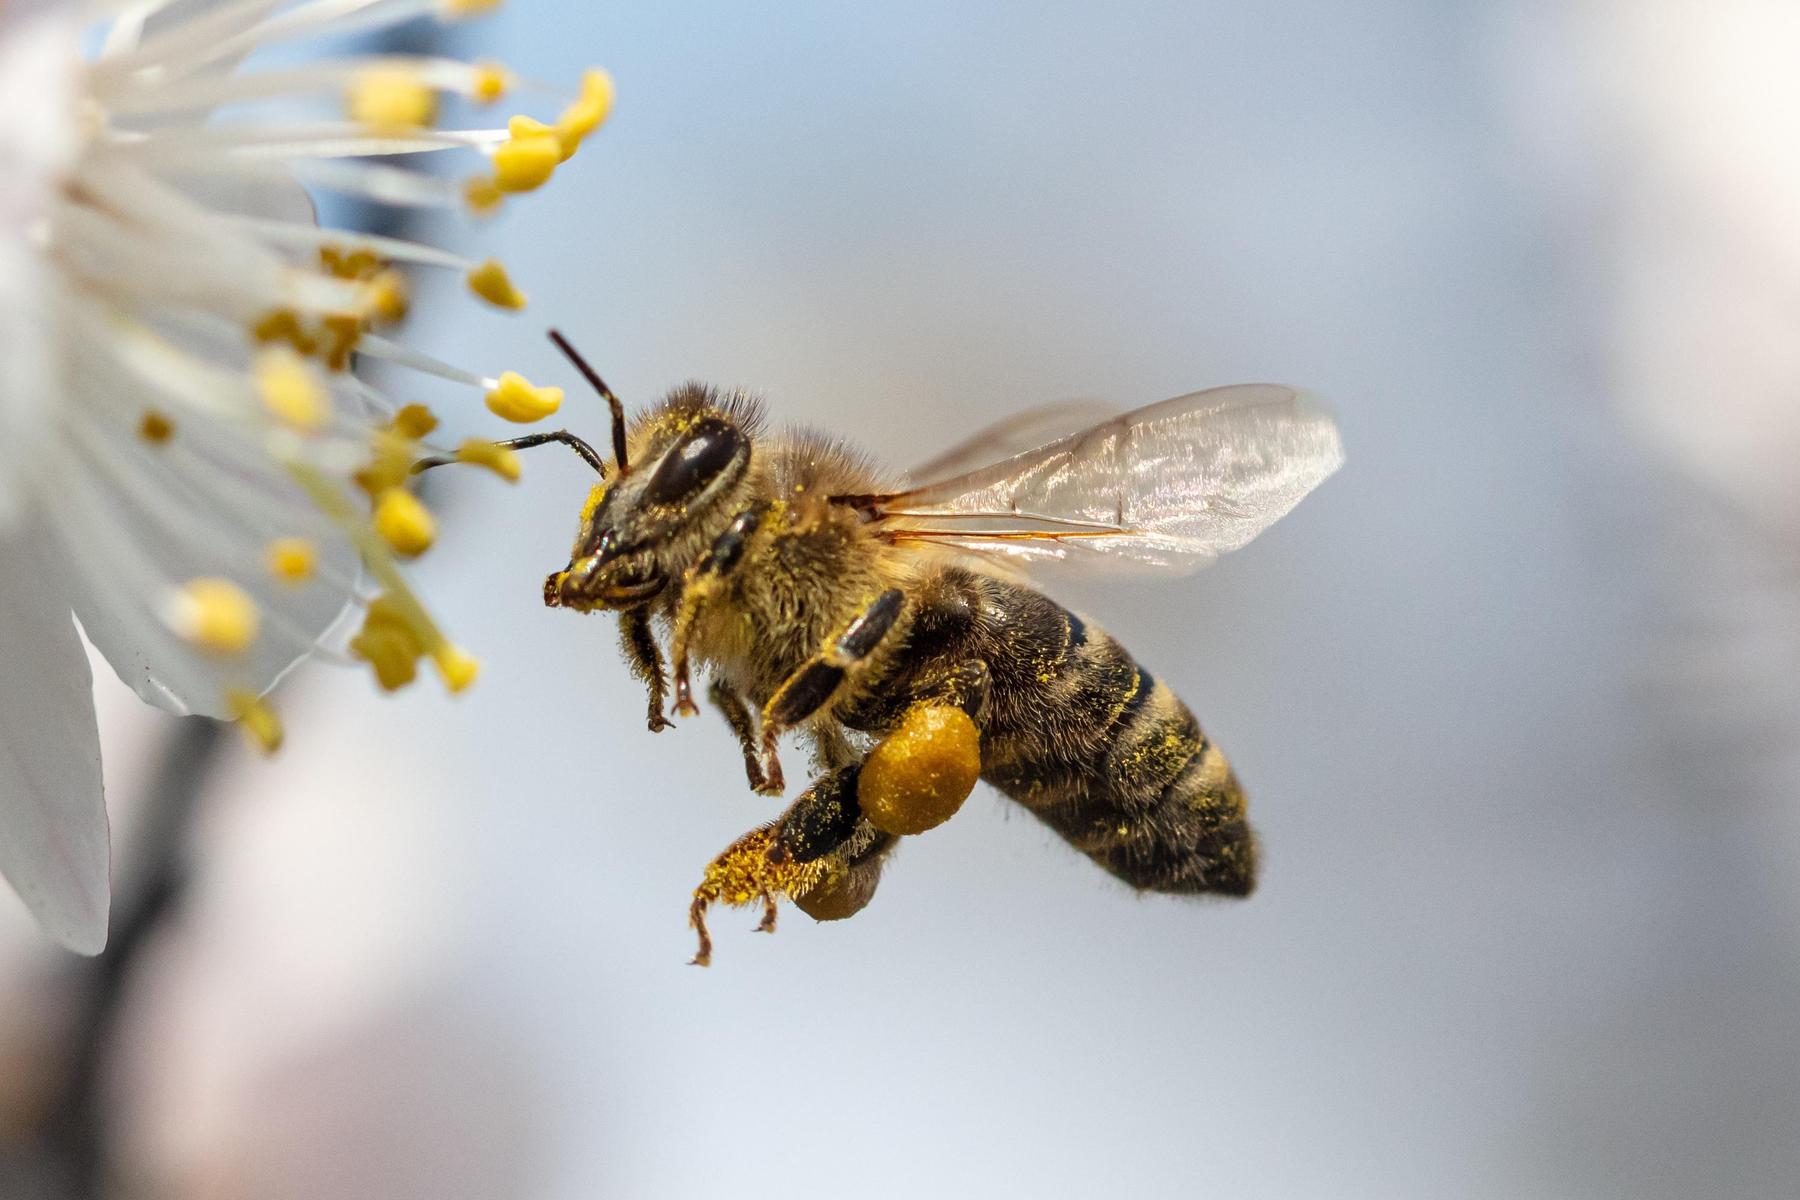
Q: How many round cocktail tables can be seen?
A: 0